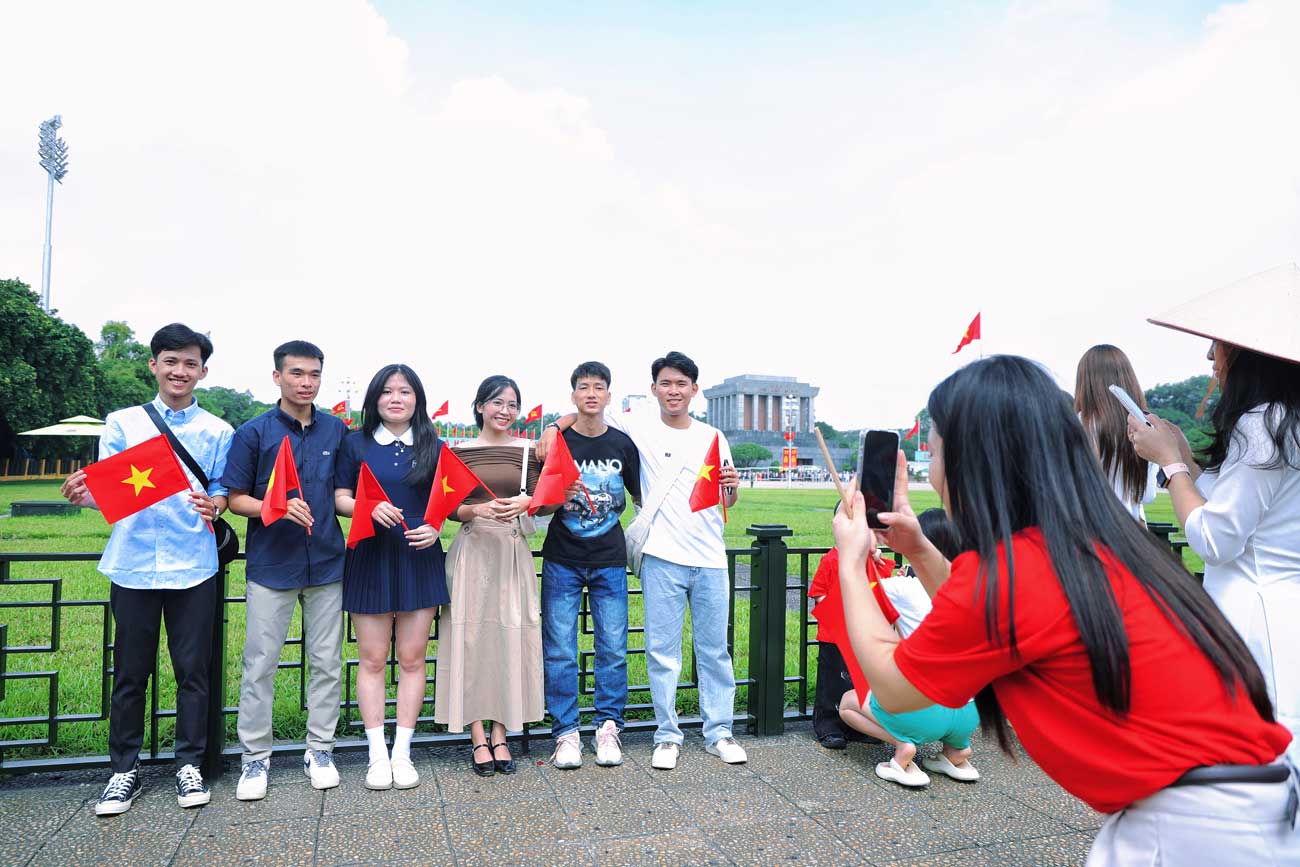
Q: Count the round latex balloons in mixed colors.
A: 0